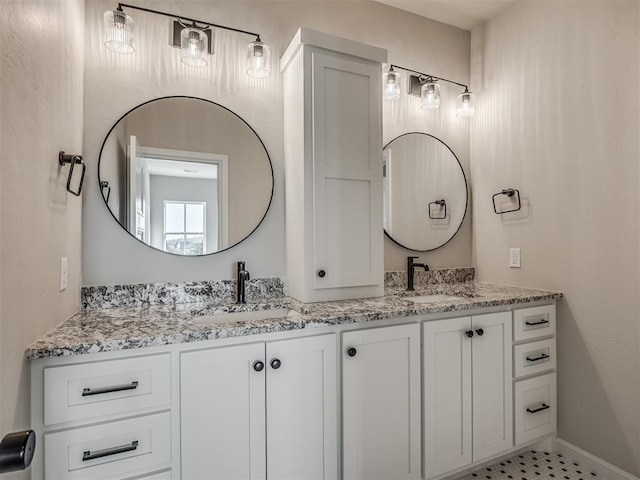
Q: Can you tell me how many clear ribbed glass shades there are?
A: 6